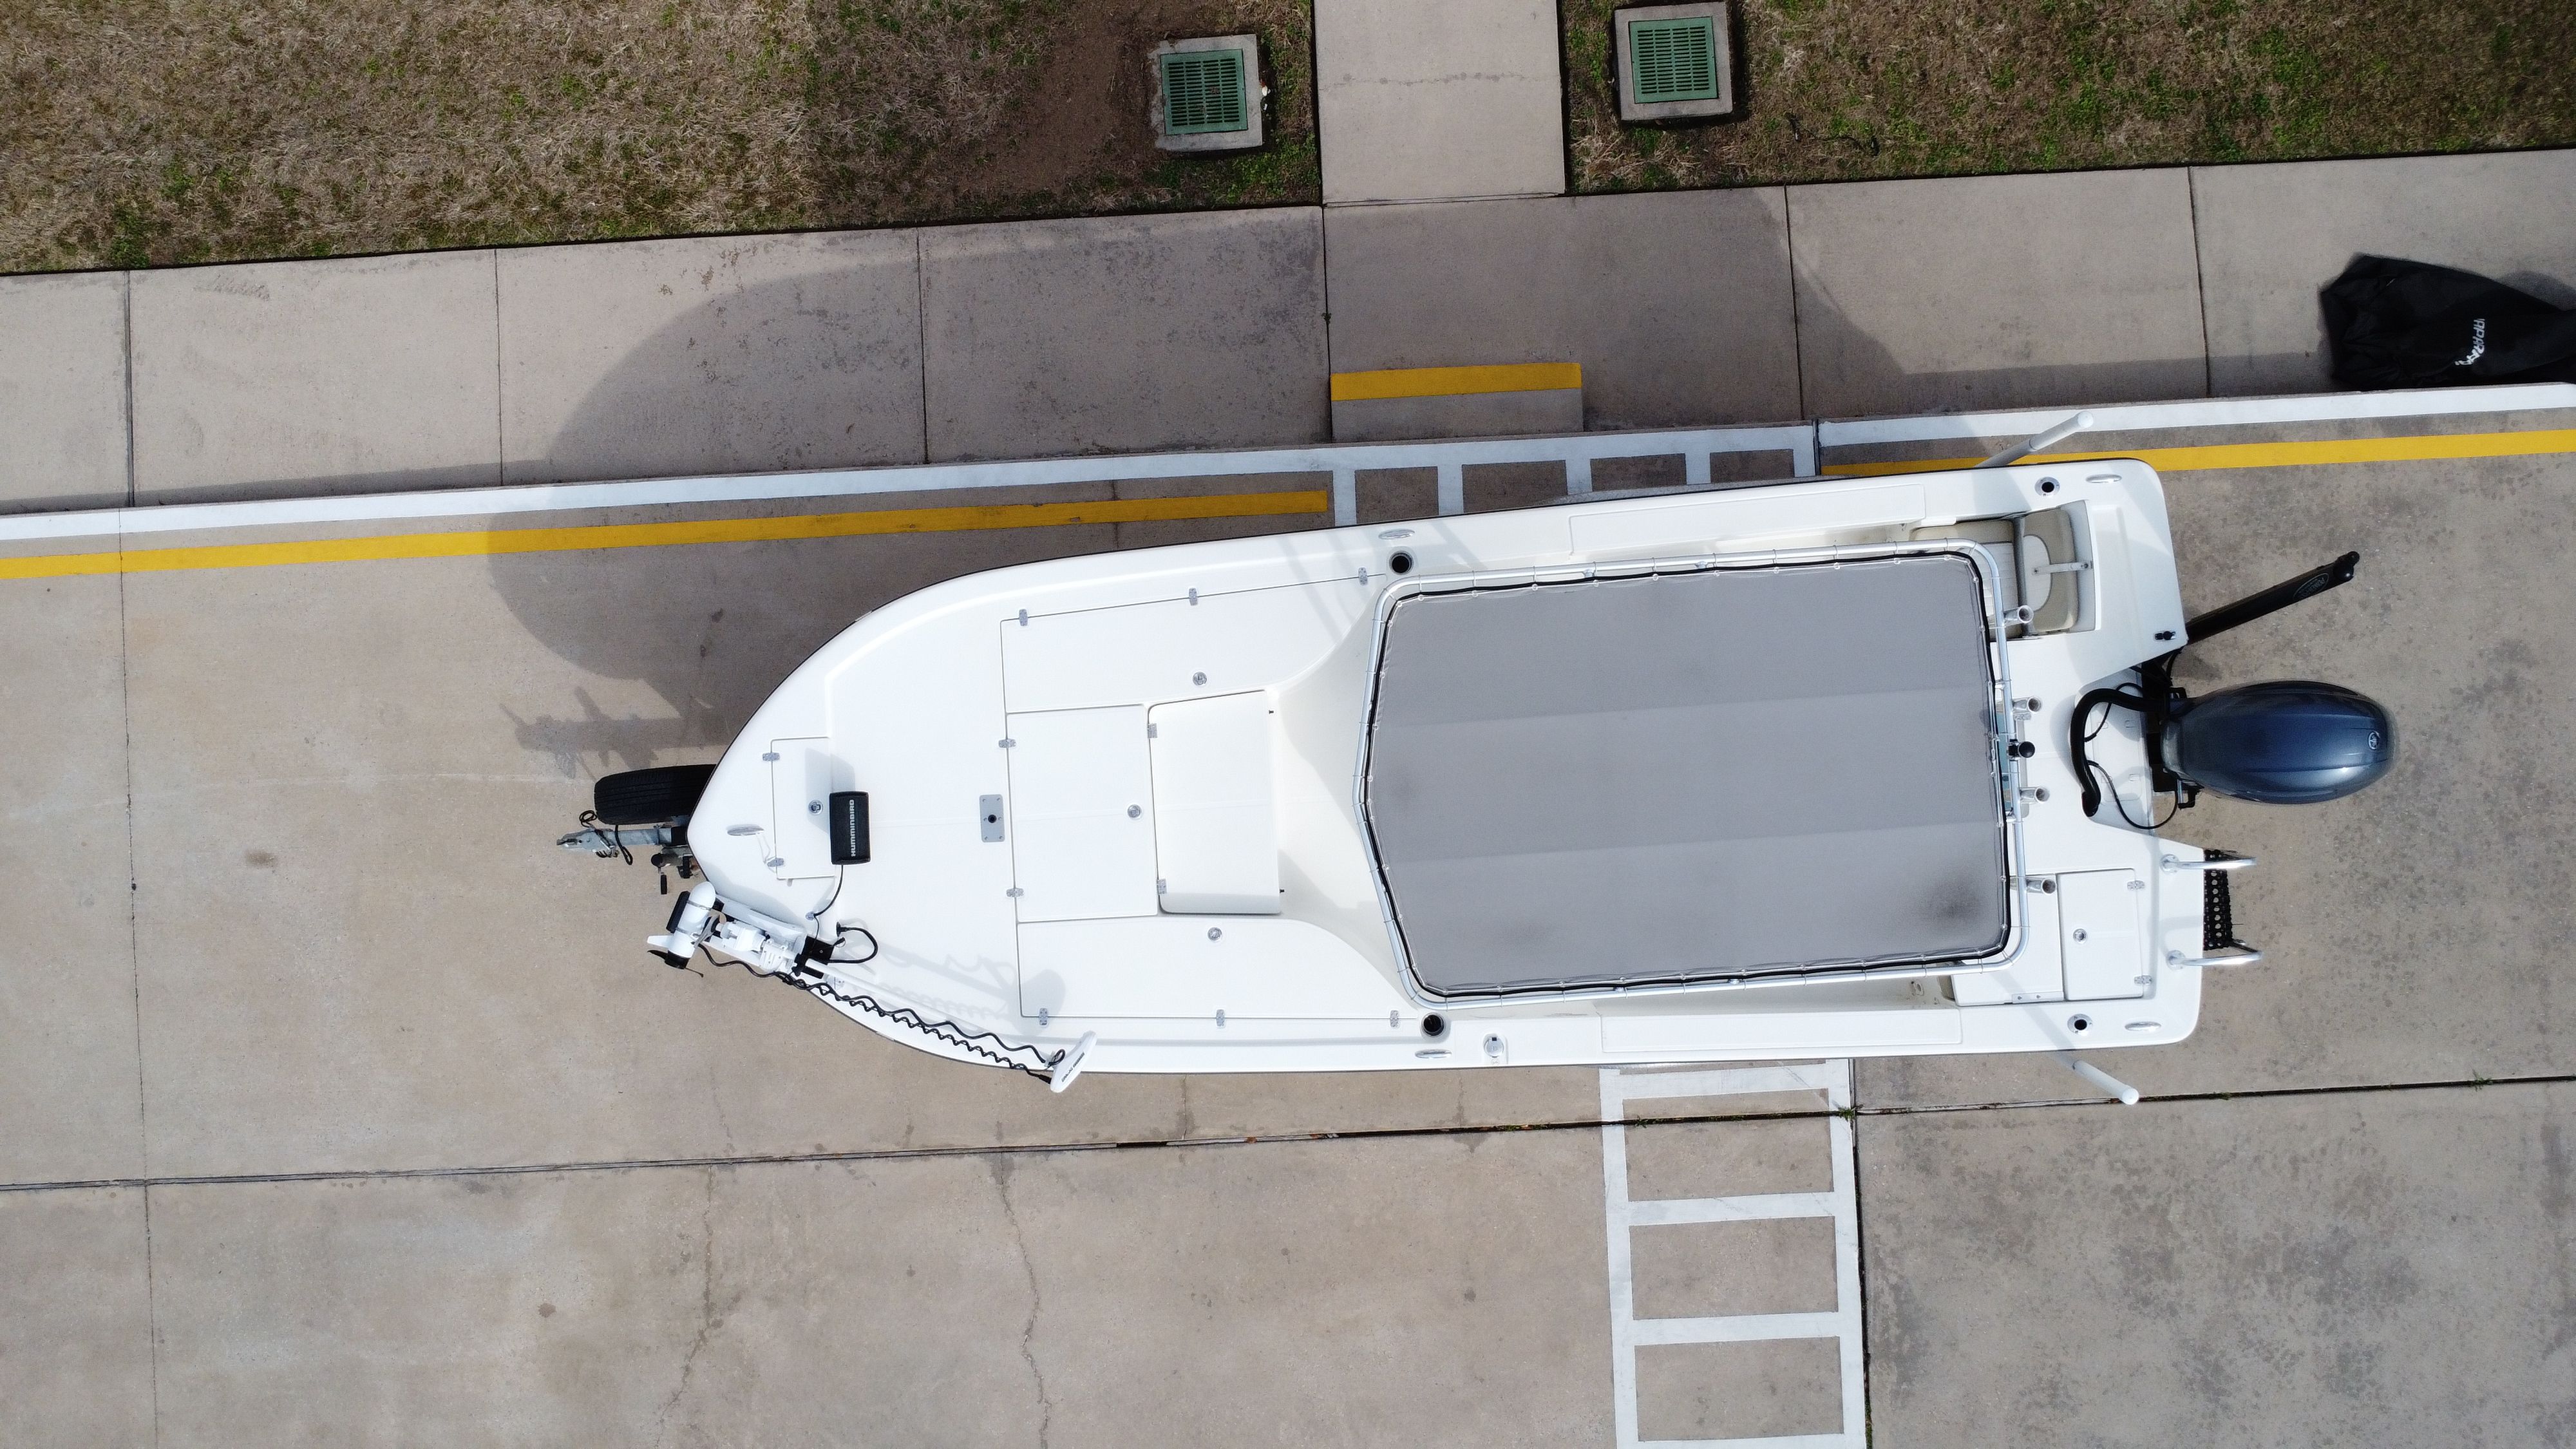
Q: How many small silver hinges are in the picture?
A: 14